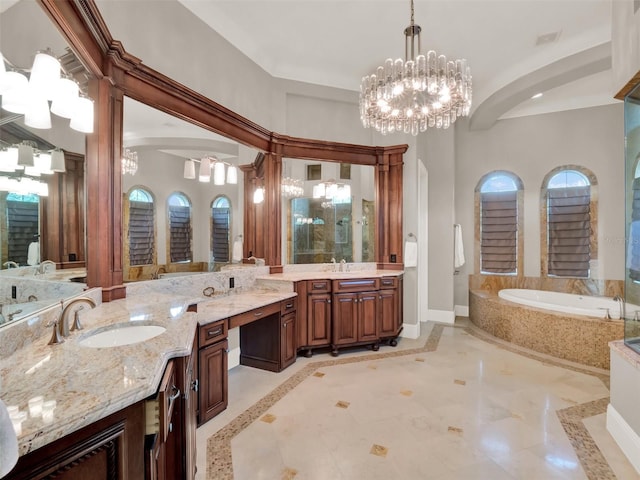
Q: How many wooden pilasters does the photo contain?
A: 3